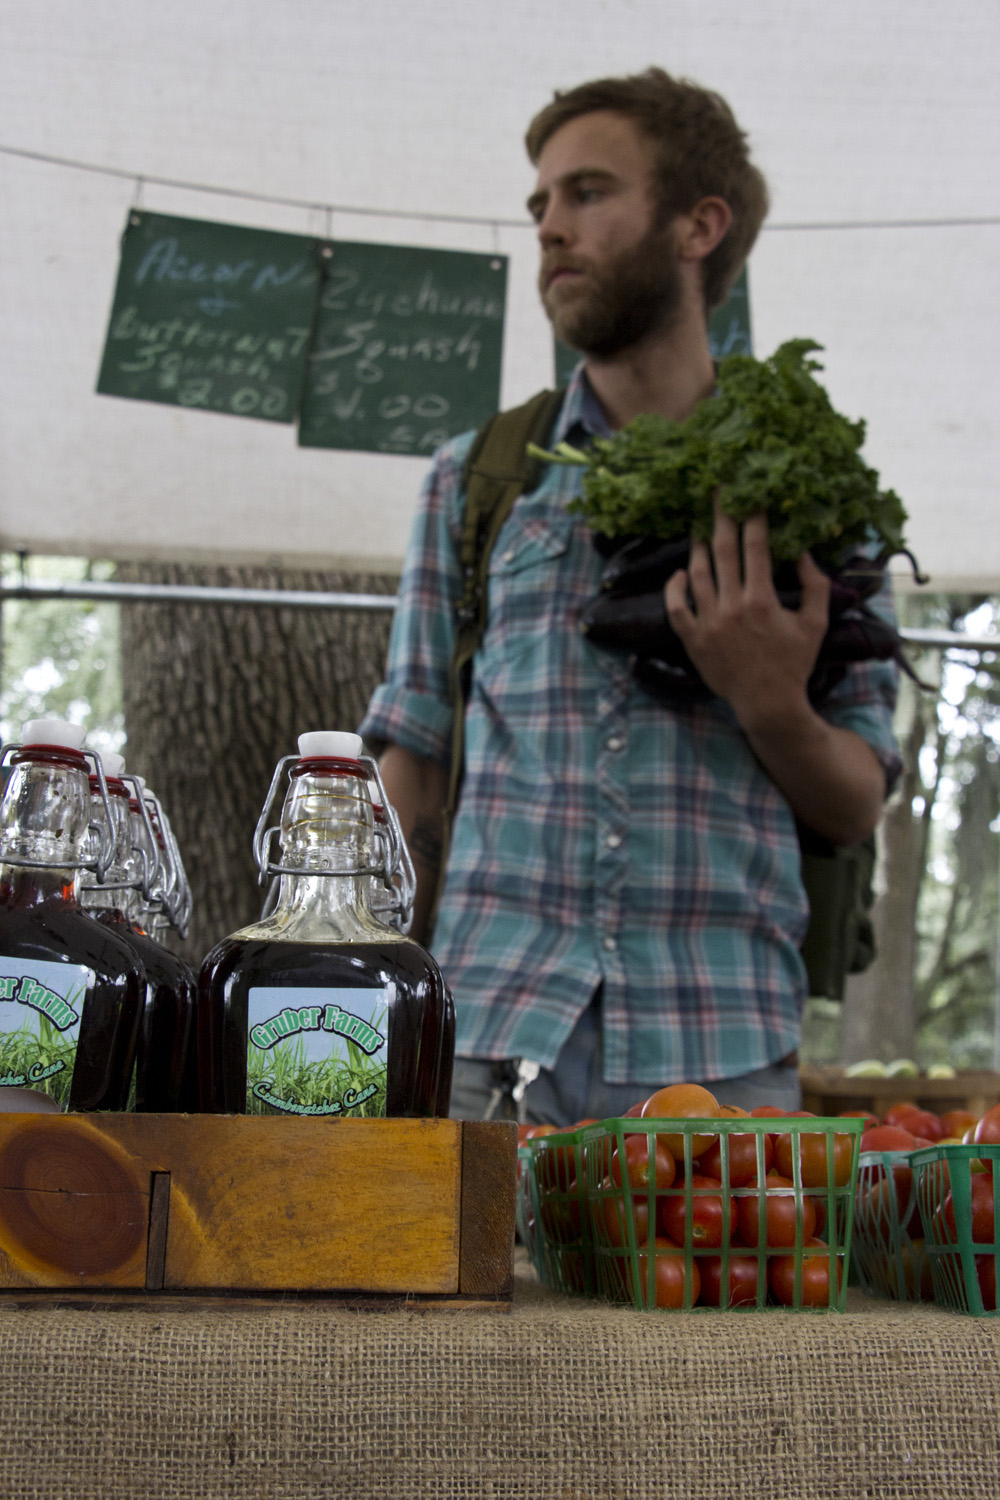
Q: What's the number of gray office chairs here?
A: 0